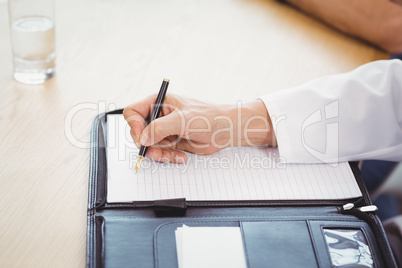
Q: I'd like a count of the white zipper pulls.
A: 2